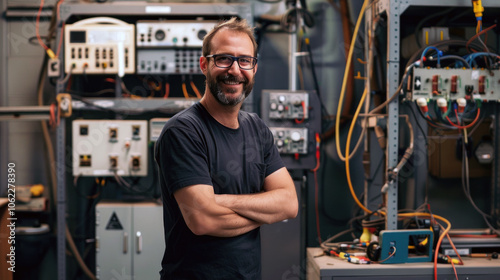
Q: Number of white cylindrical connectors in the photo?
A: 3